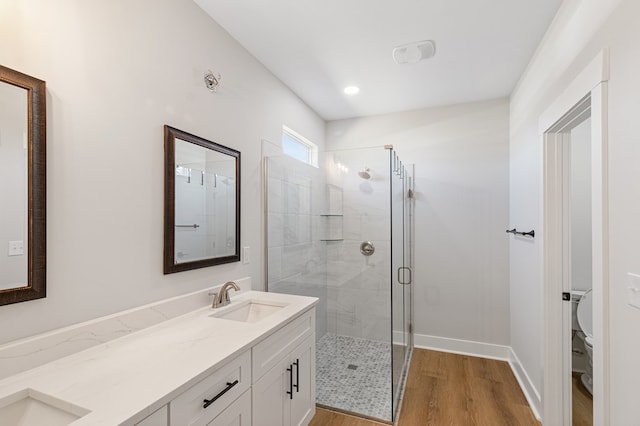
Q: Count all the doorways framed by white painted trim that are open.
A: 1